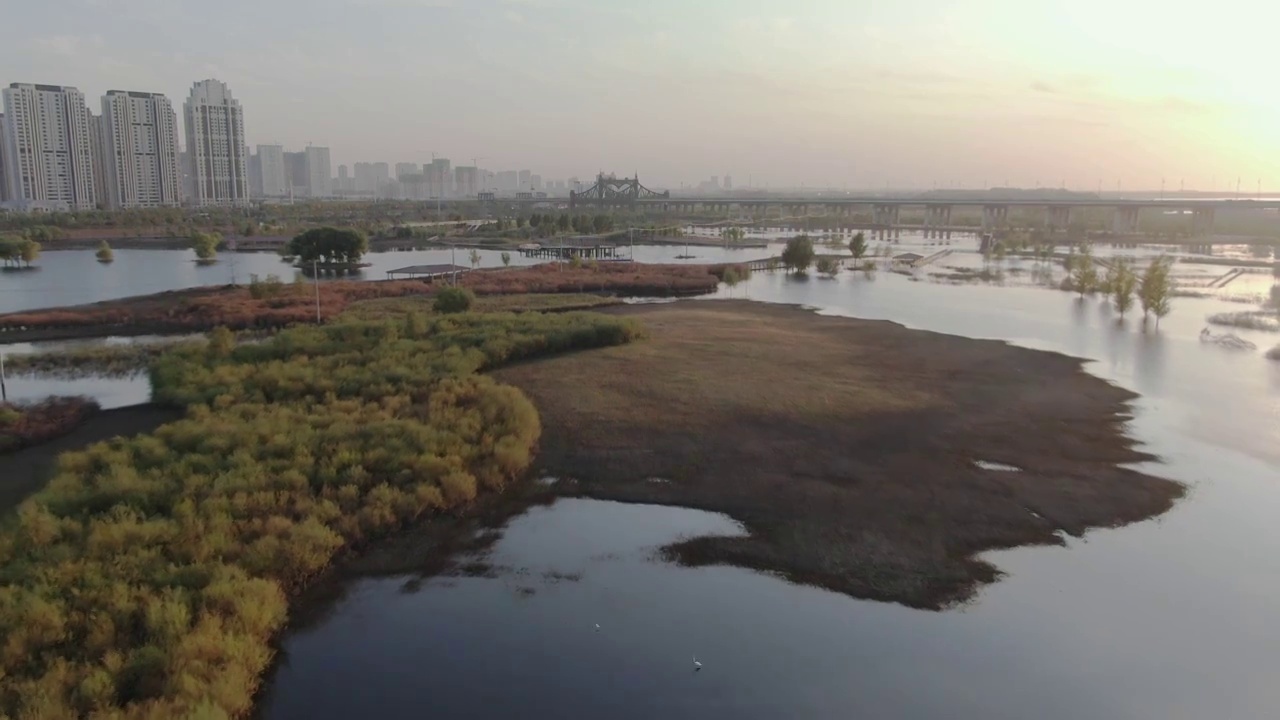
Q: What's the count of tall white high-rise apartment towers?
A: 3